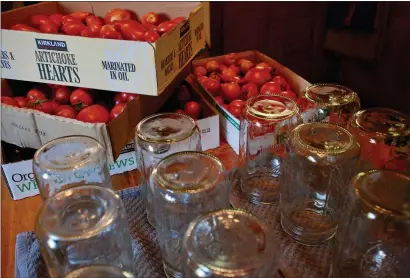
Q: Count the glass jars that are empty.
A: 11